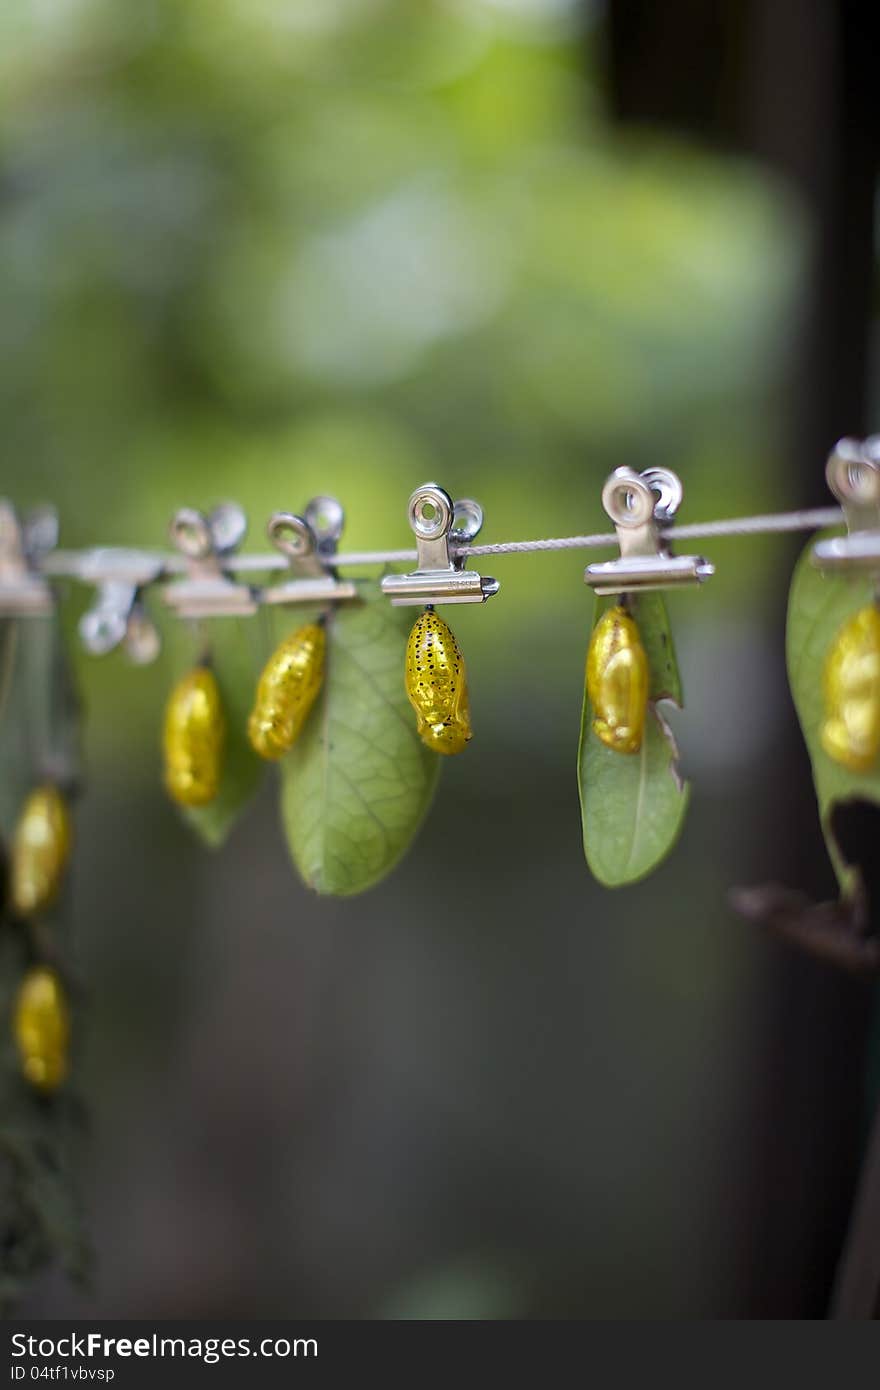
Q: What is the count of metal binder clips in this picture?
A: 7